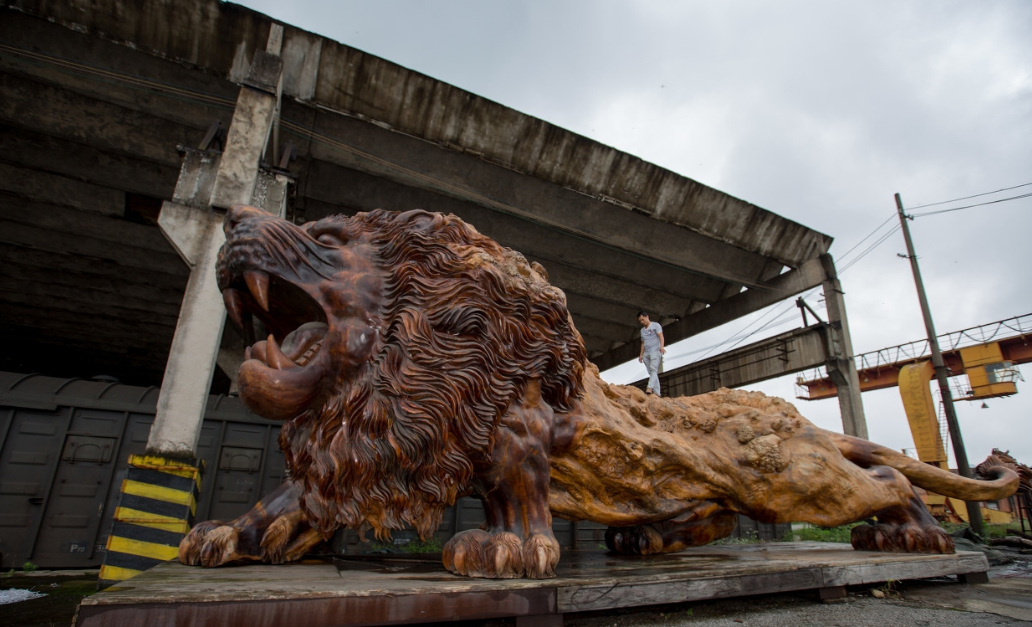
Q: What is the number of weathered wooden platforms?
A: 1